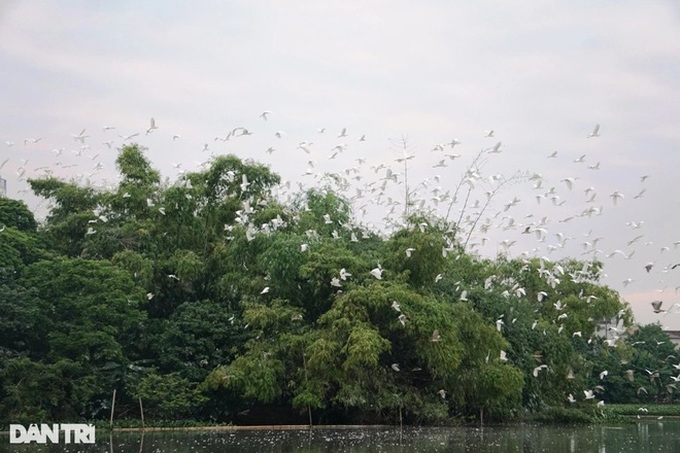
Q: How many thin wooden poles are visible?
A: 5